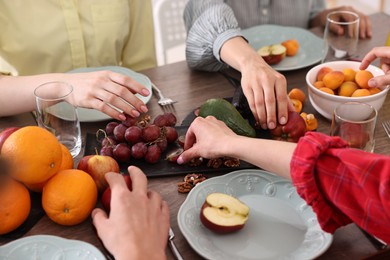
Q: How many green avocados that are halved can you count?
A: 0